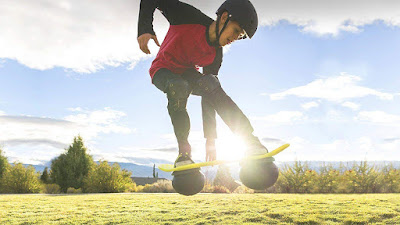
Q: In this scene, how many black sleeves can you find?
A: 2